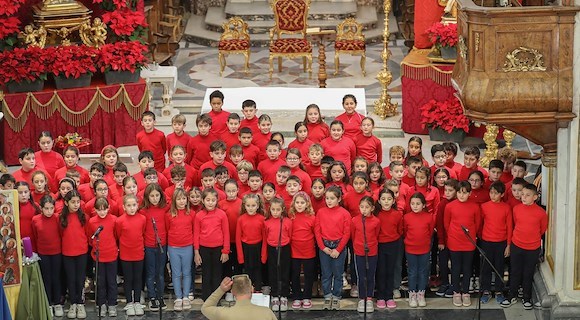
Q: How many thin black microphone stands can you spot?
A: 5